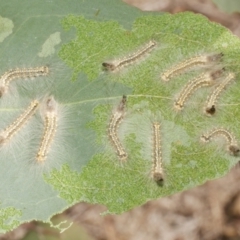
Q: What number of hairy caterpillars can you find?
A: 10